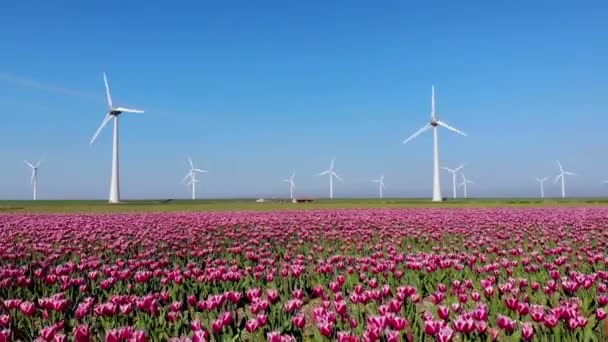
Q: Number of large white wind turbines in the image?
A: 2